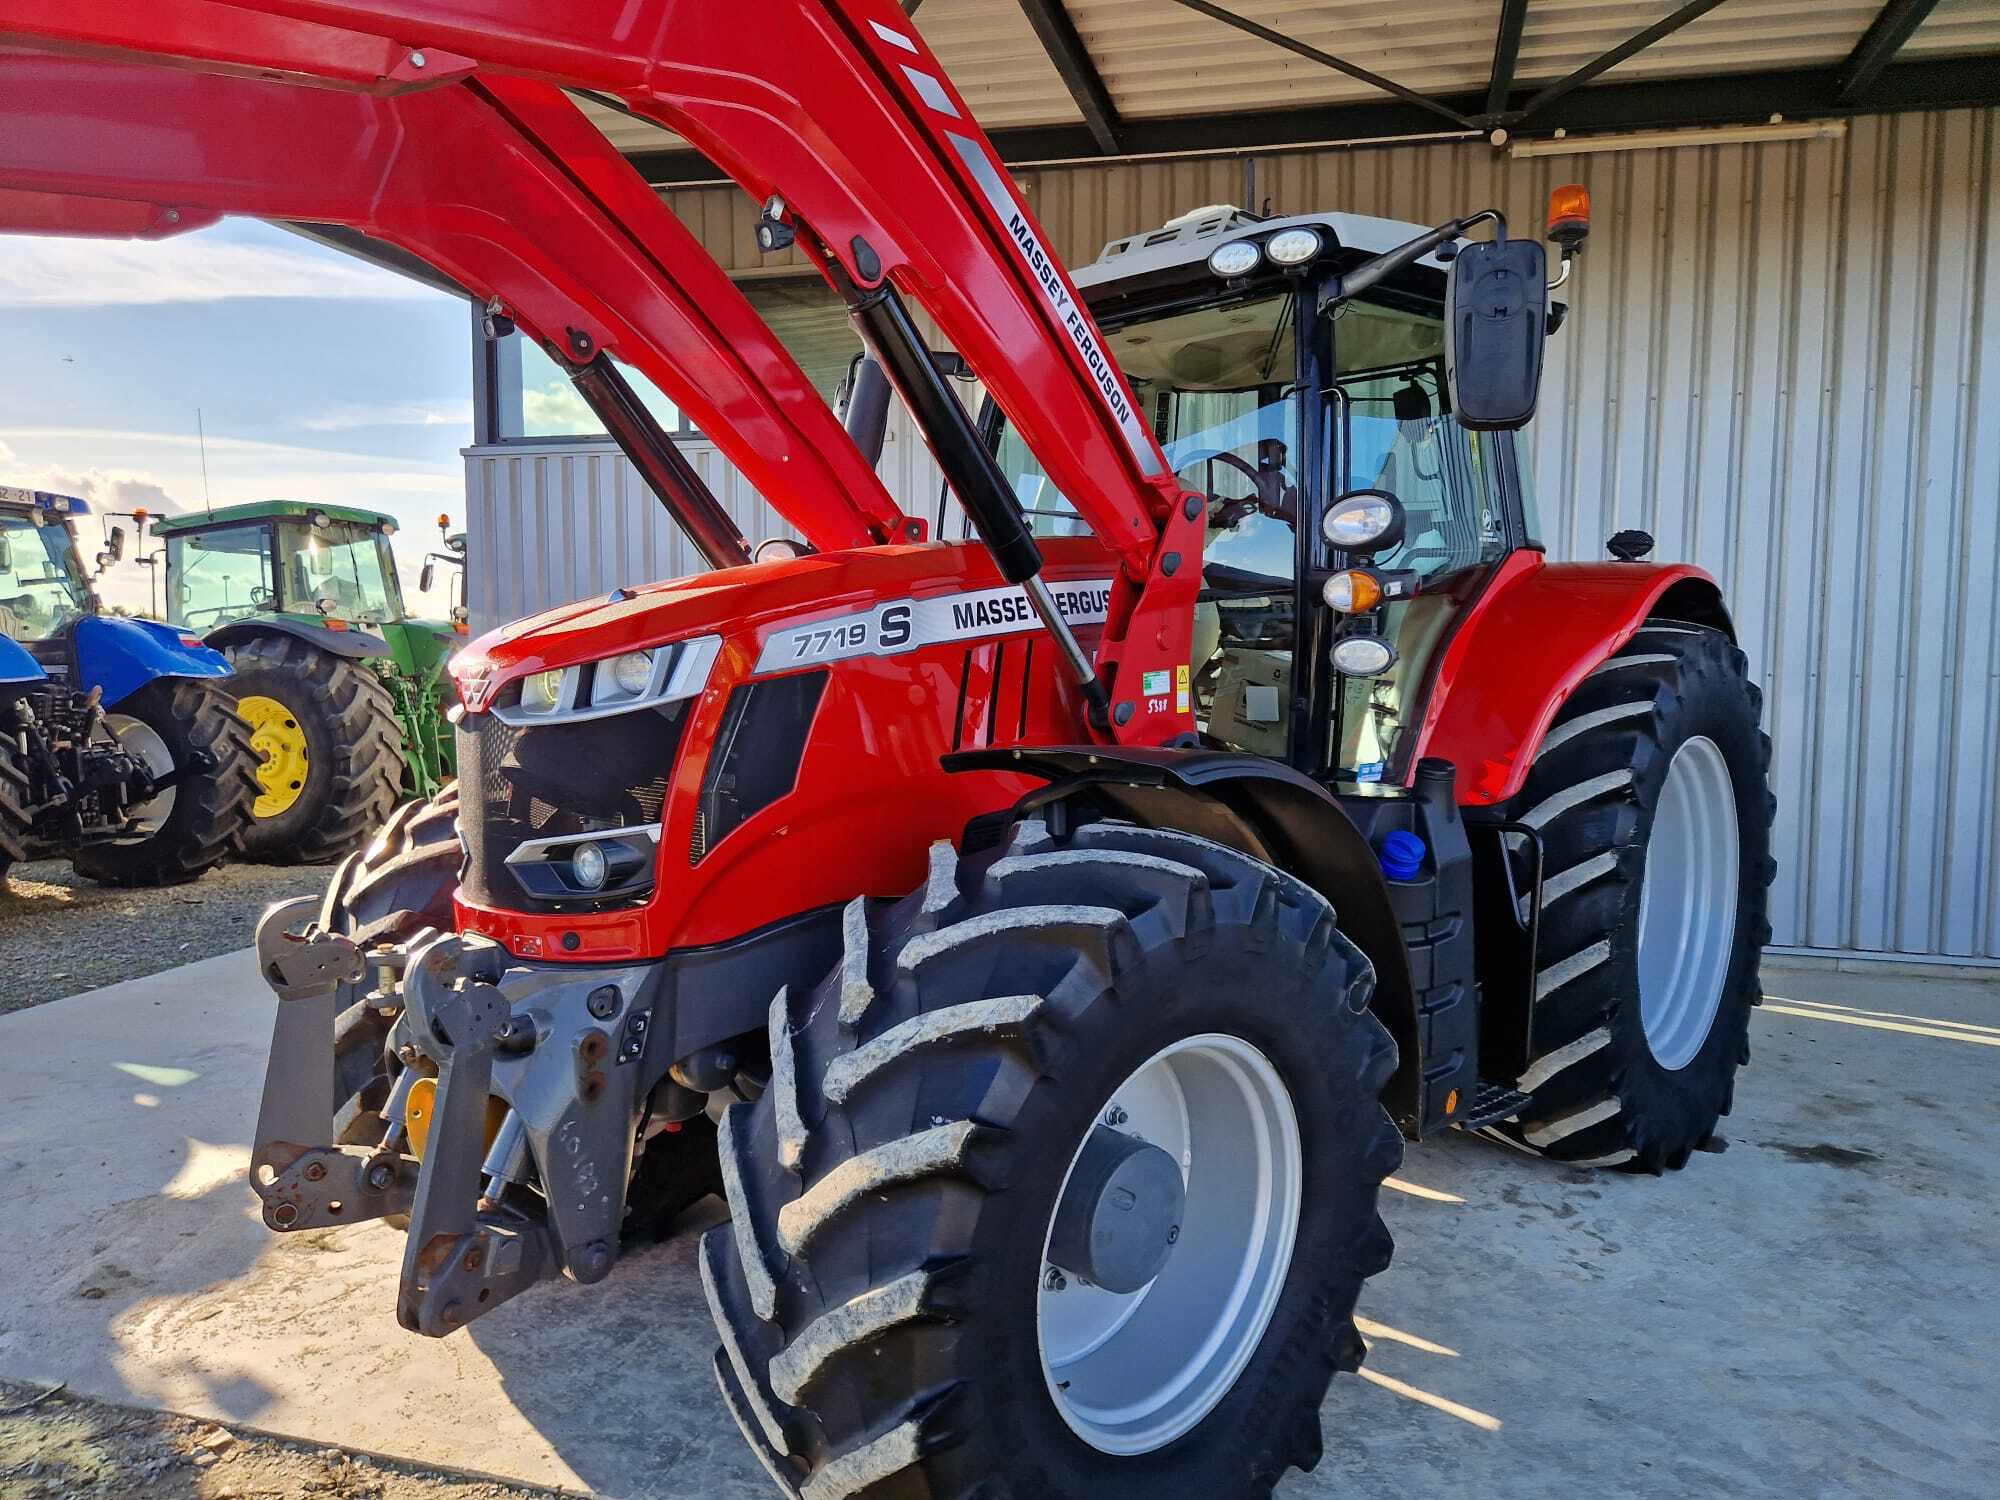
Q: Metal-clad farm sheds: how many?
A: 1